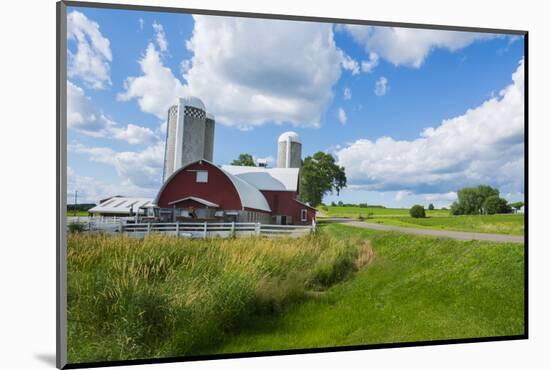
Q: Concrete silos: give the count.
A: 3